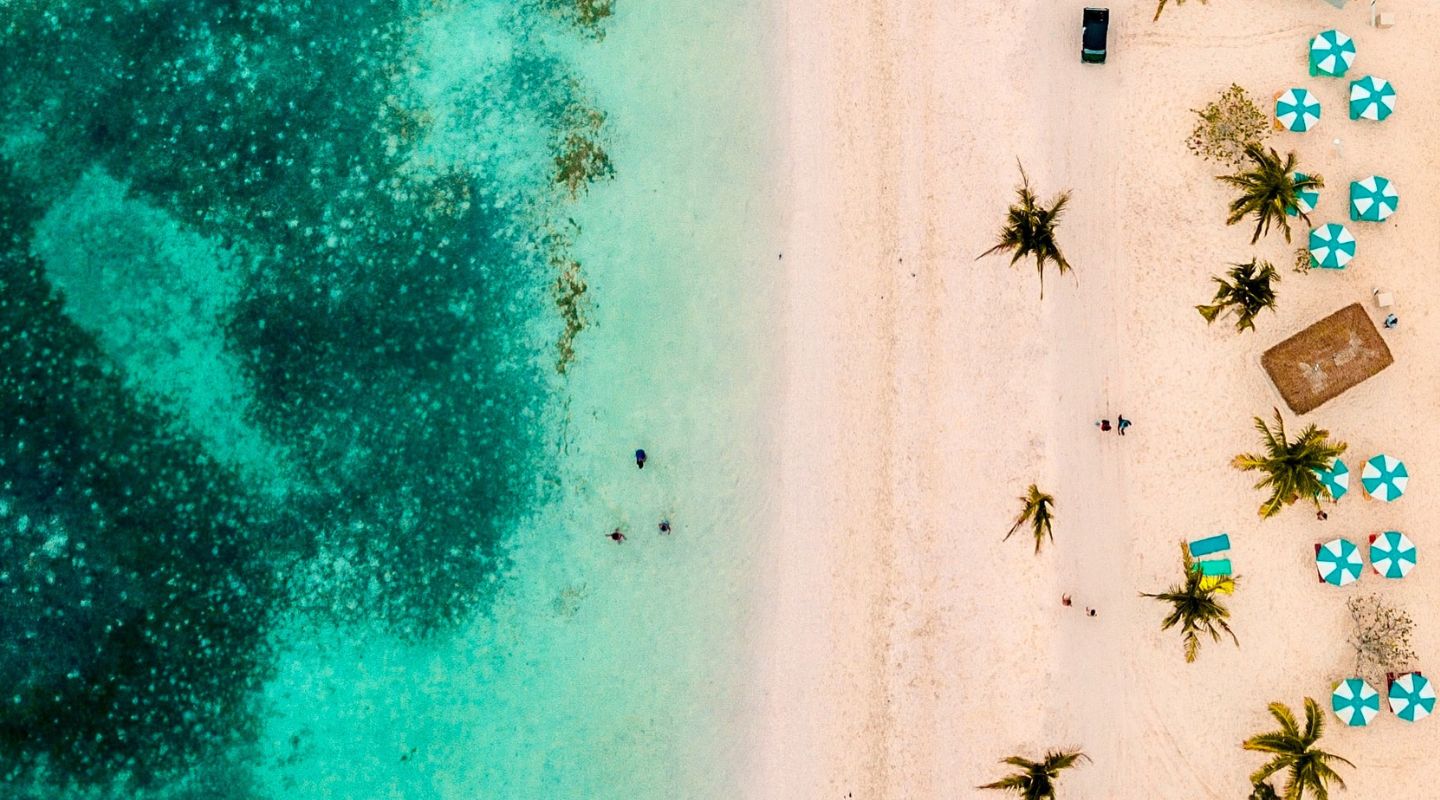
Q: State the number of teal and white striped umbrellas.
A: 12